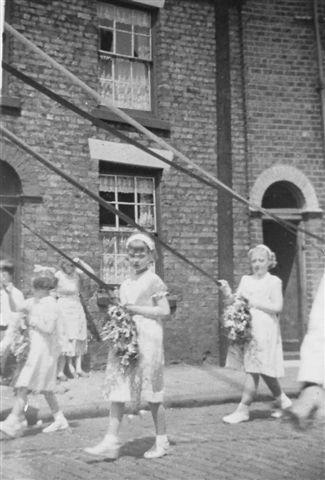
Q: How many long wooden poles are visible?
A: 4